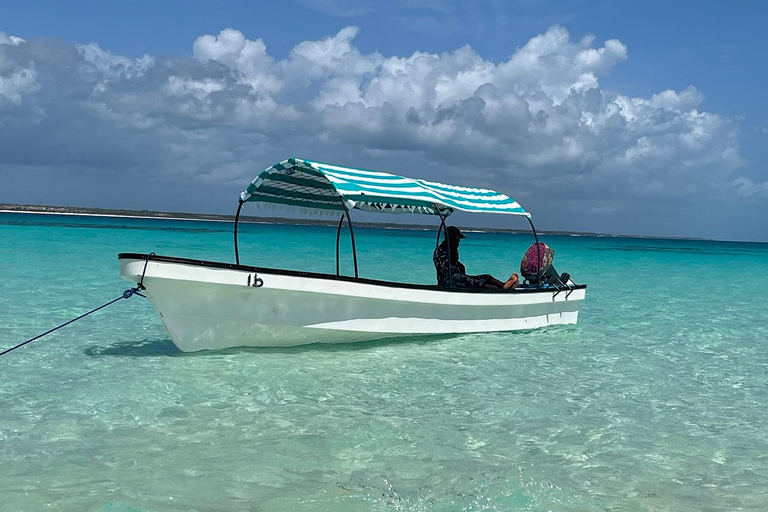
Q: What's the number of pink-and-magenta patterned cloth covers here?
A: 1